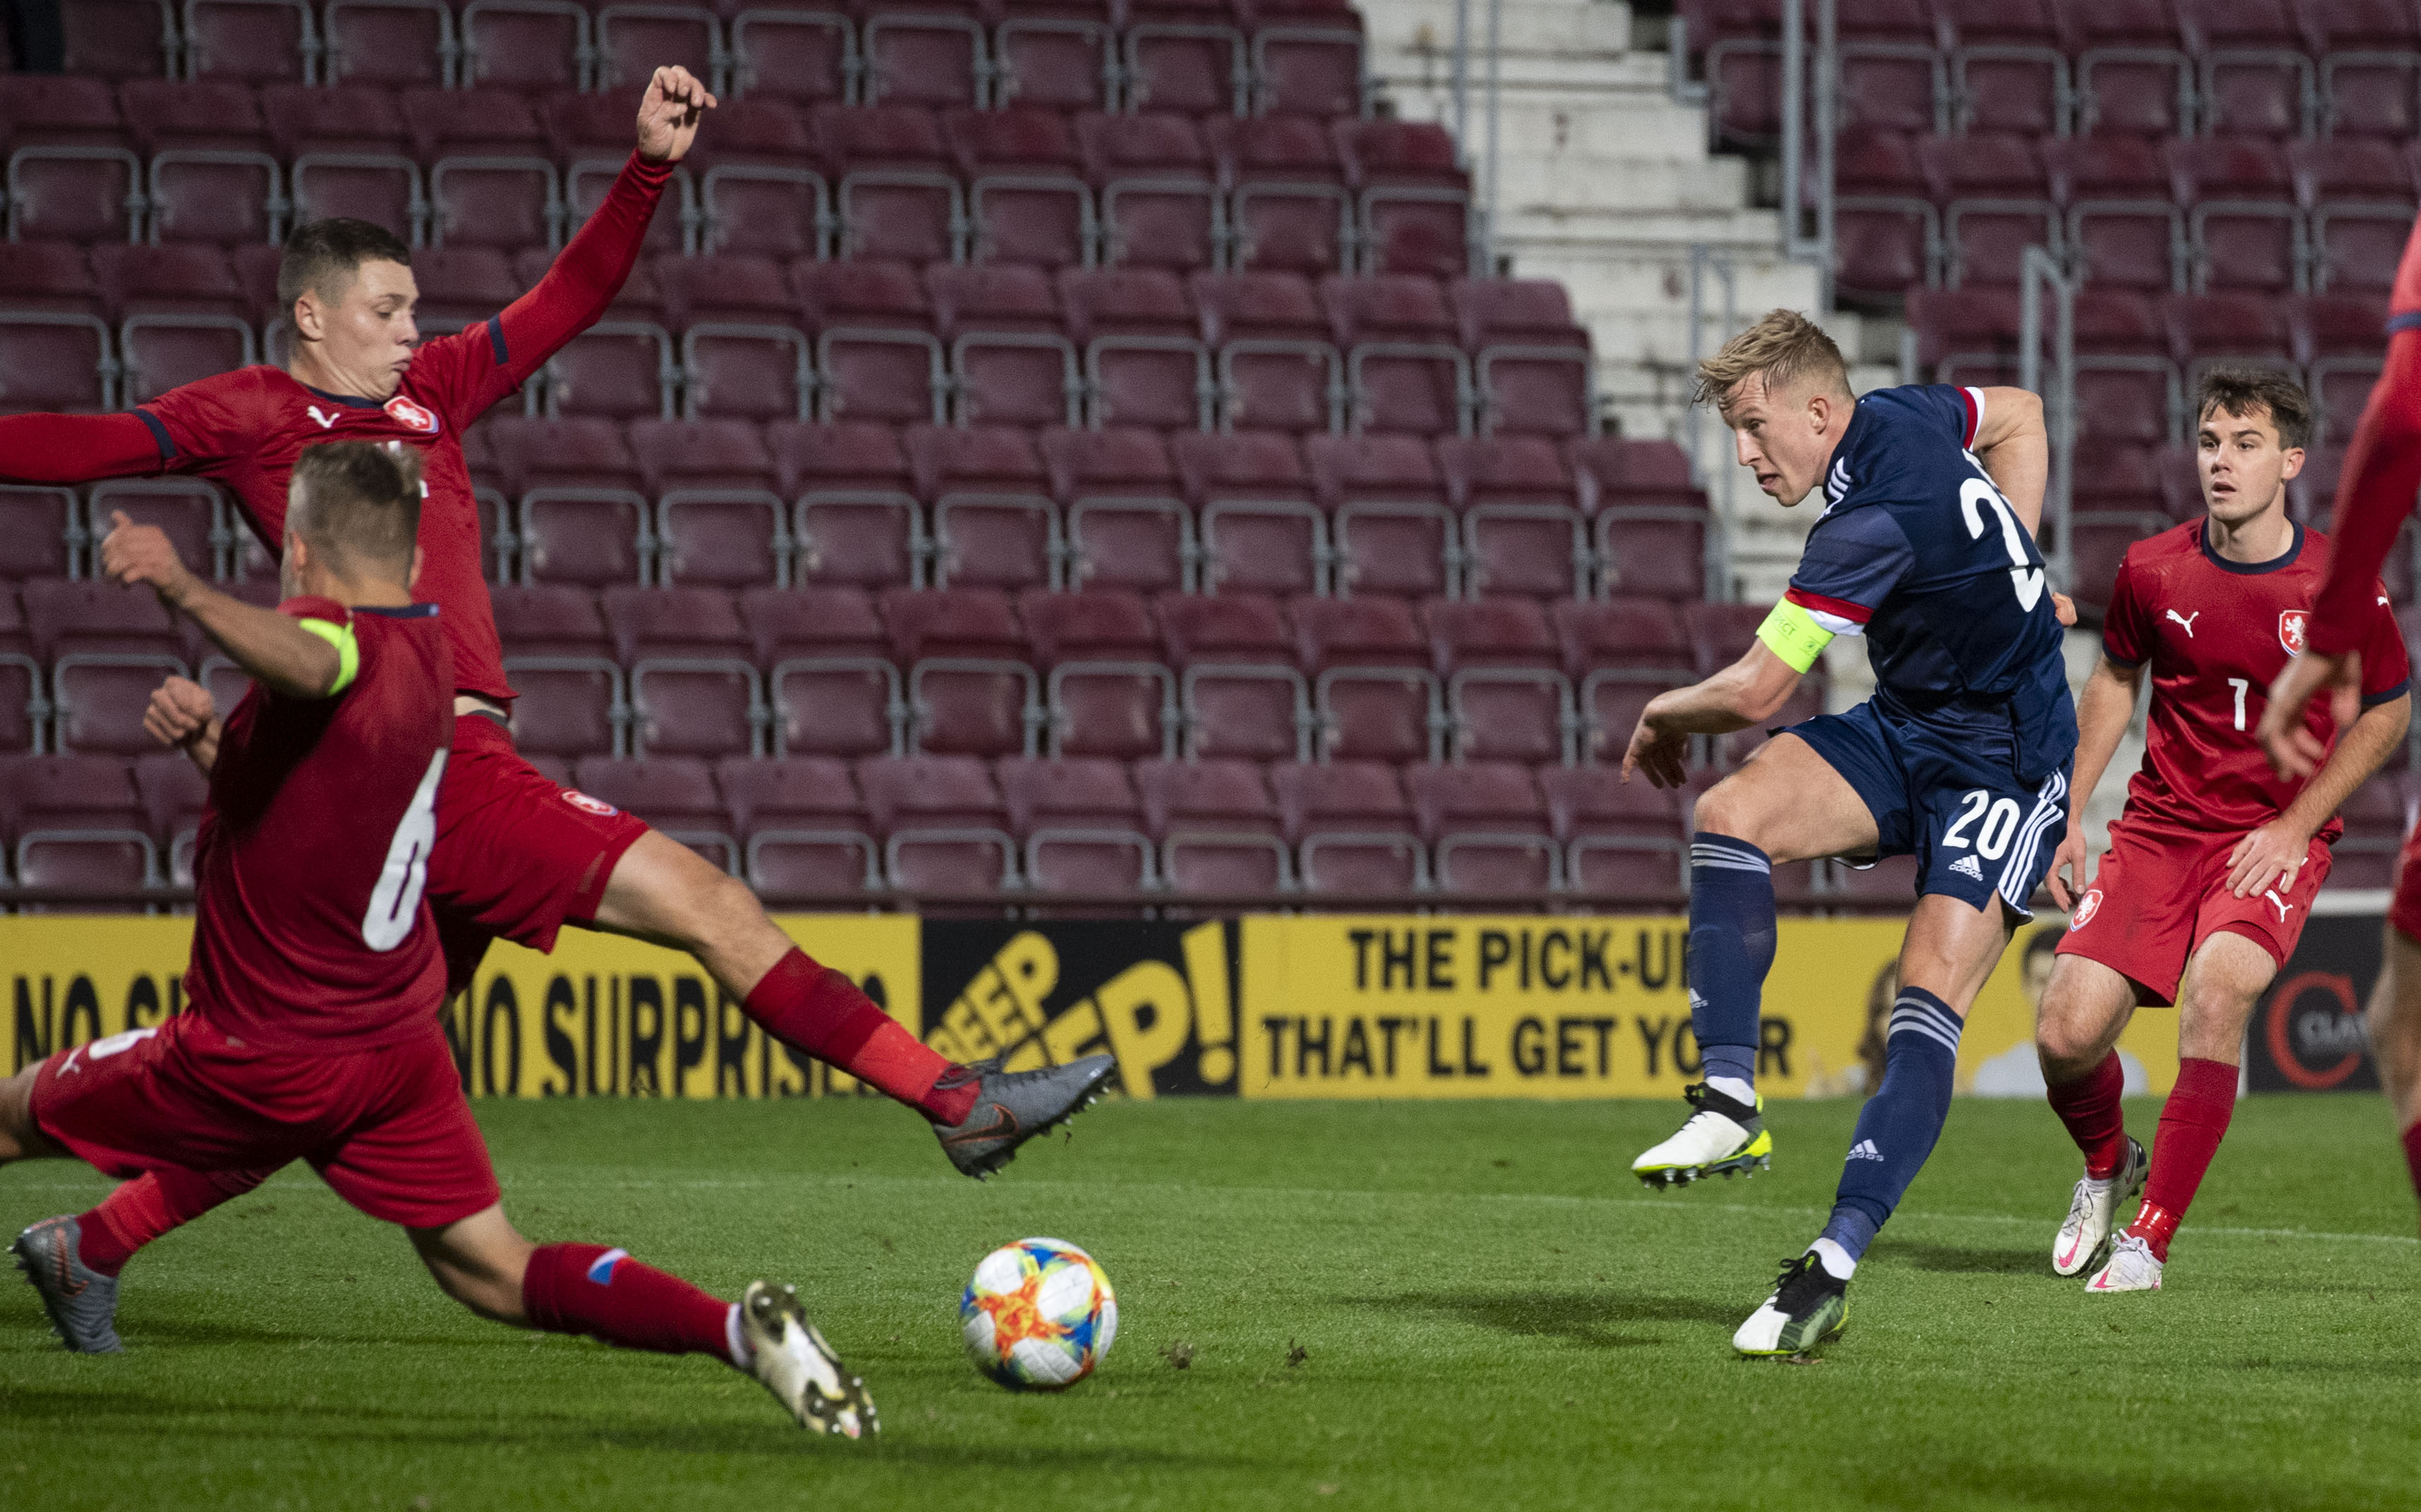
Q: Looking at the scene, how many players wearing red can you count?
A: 4